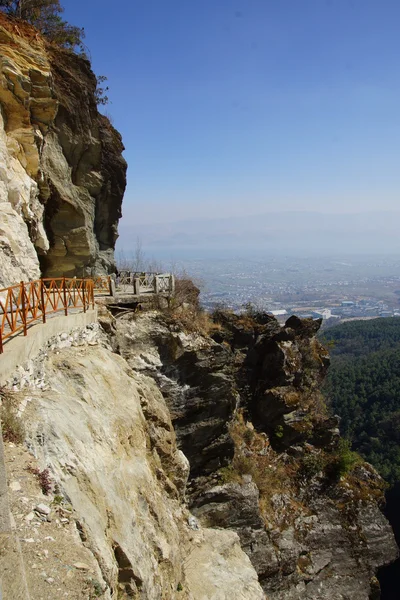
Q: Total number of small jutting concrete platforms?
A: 1